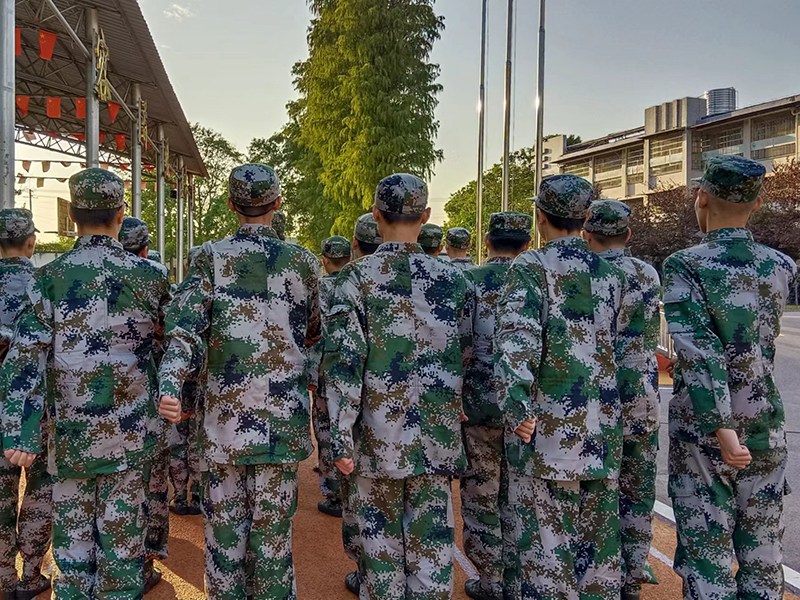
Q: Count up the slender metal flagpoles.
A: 3